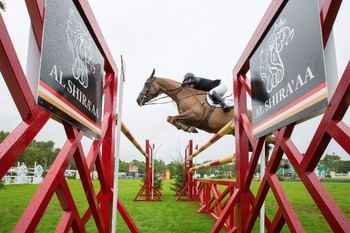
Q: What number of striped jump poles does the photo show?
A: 3